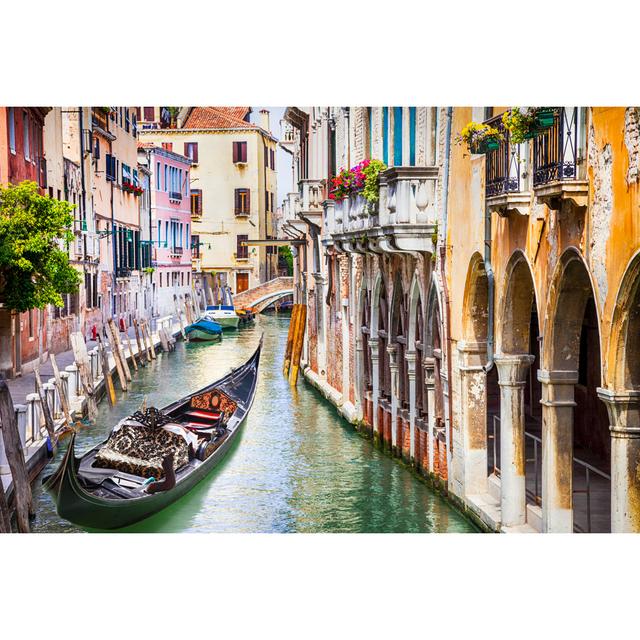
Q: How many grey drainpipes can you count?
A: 2